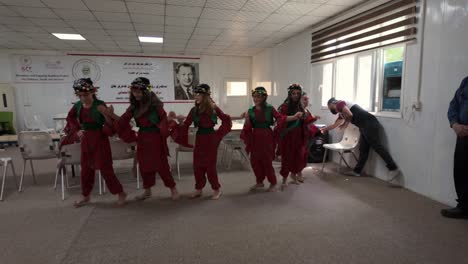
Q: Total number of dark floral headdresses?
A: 5